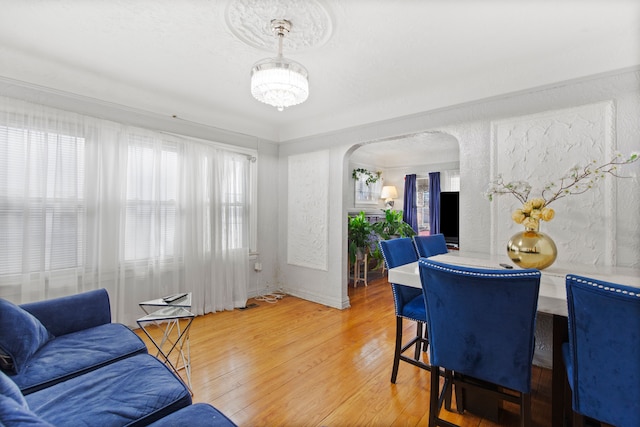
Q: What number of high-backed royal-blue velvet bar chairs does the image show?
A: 4